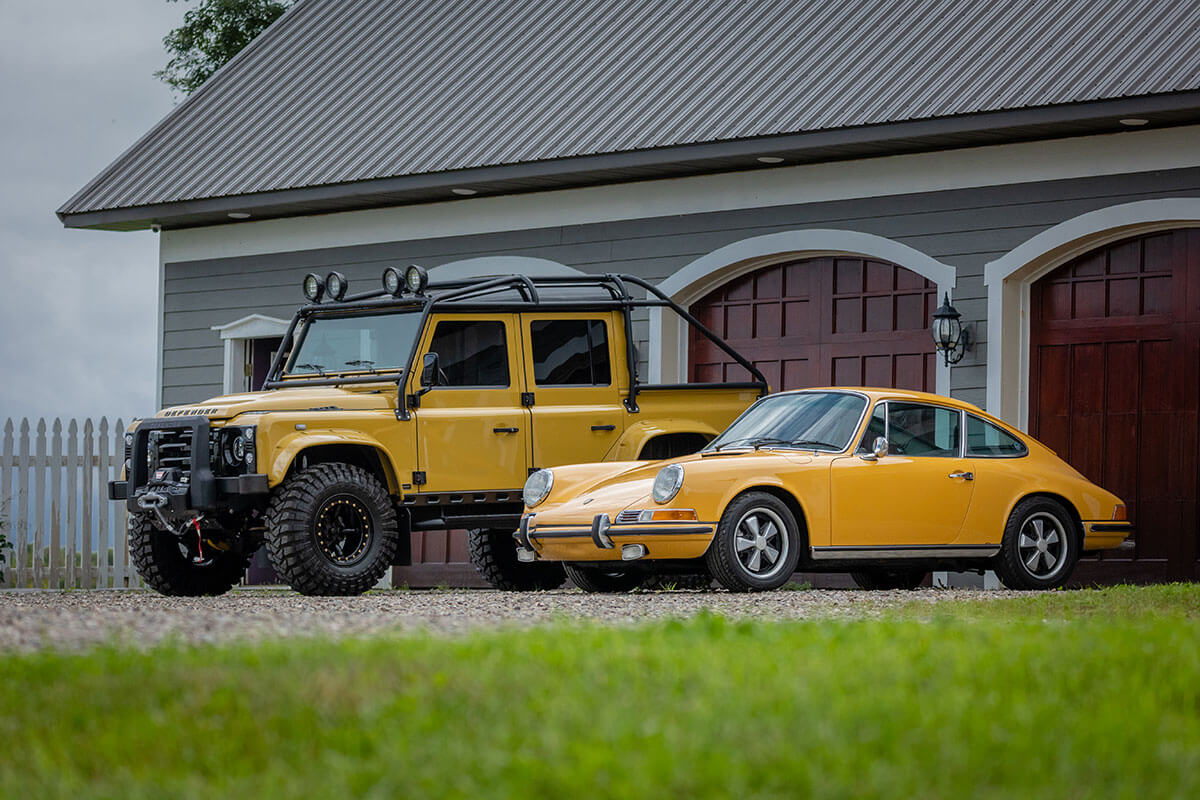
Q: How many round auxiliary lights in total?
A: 4